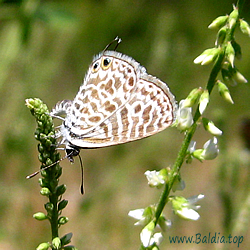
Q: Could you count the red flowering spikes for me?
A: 0